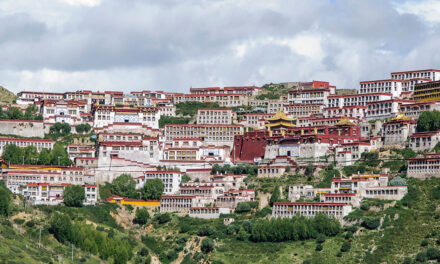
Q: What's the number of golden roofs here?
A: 3